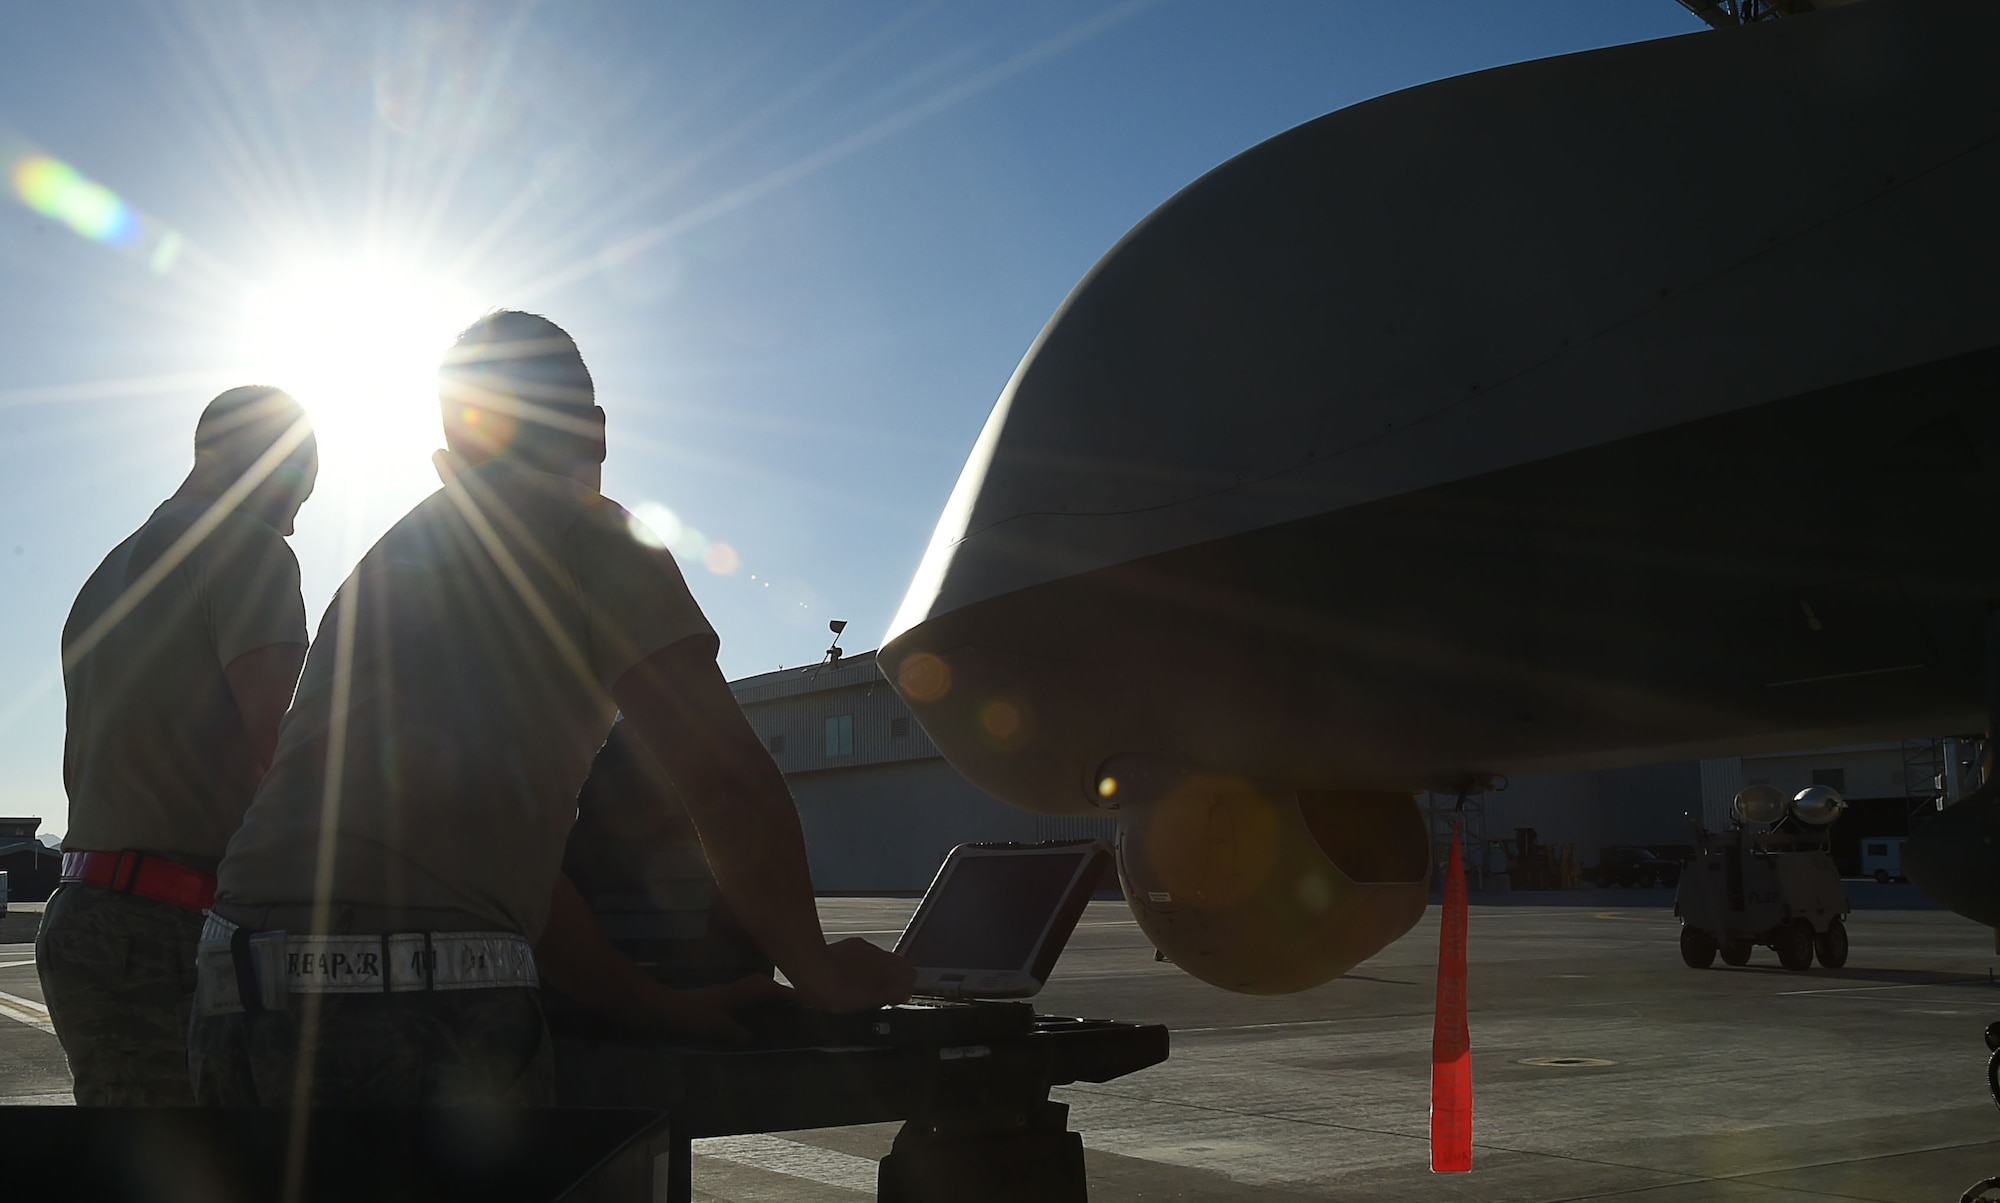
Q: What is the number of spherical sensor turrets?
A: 1